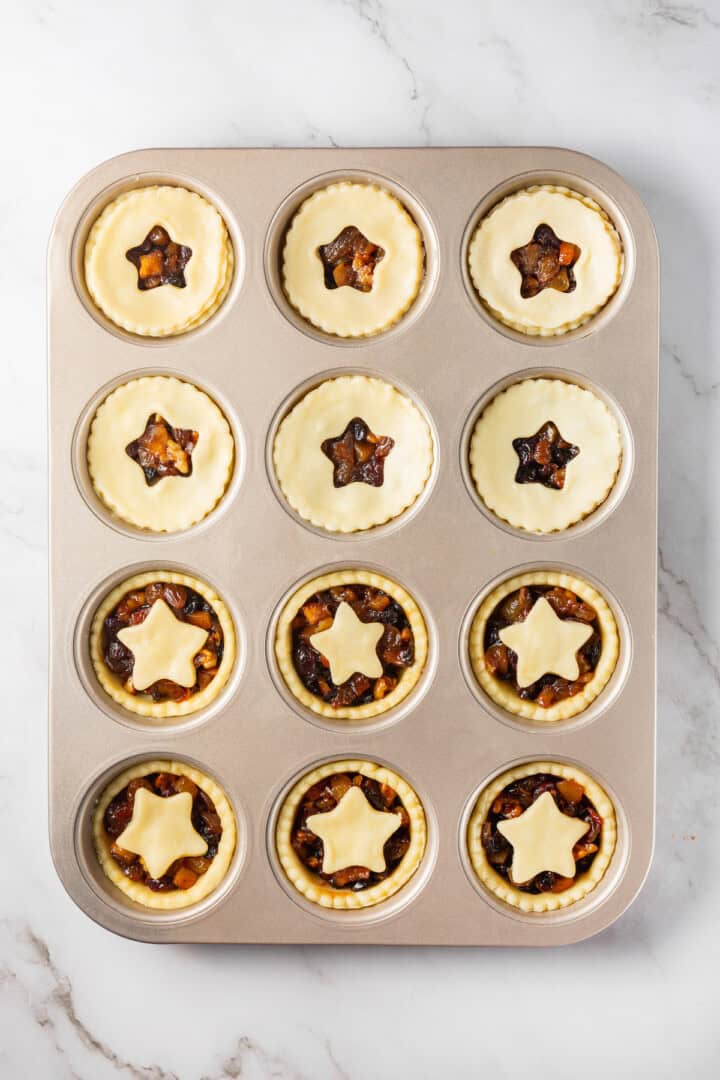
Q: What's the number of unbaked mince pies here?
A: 12